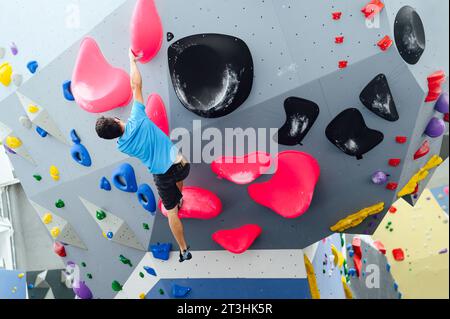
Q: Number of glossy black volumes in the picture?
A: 5